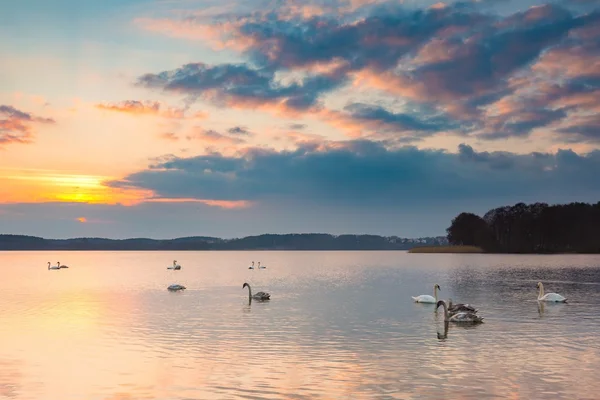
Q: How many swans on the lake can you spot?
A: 11